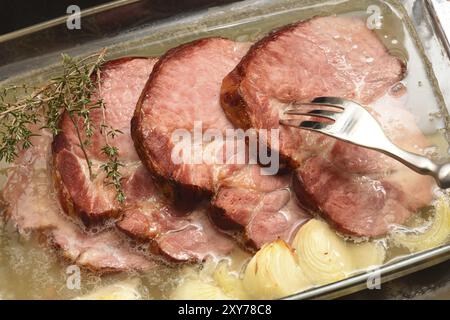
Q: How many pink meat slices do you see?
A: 4